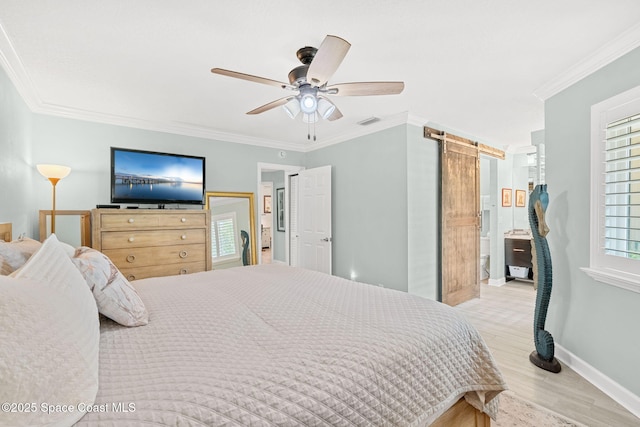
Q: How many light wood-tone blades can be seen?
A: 5